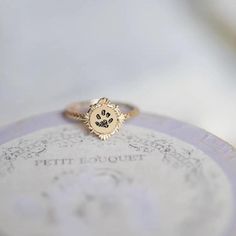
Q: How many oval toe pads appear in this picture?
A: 4